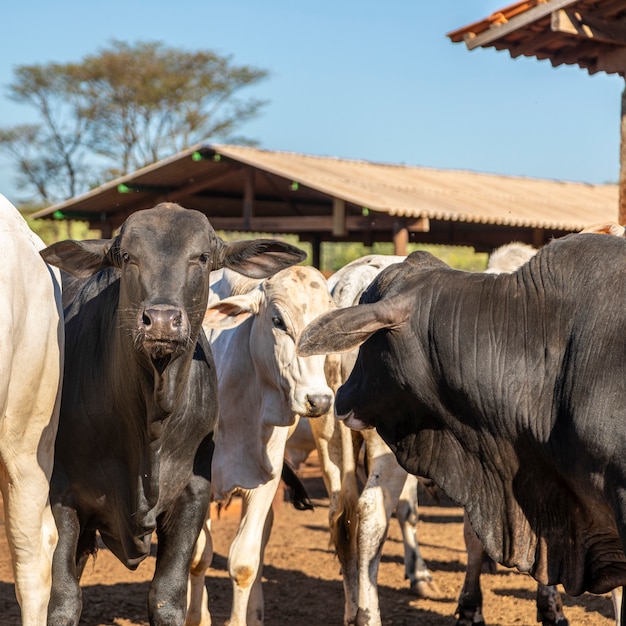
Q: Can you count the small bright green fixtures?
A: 6